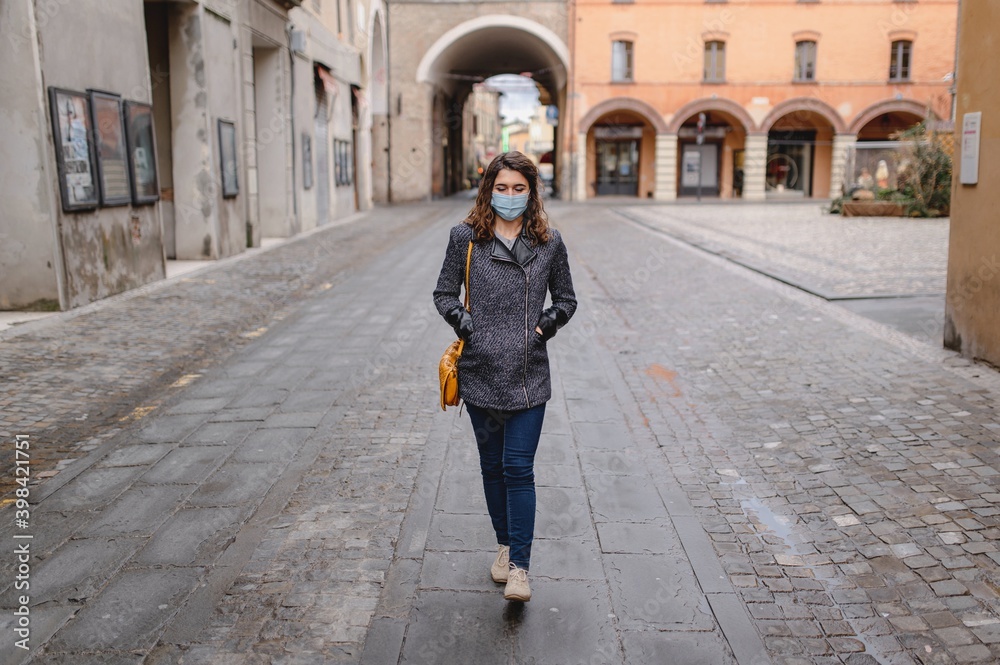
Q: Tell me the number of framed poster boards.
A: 8